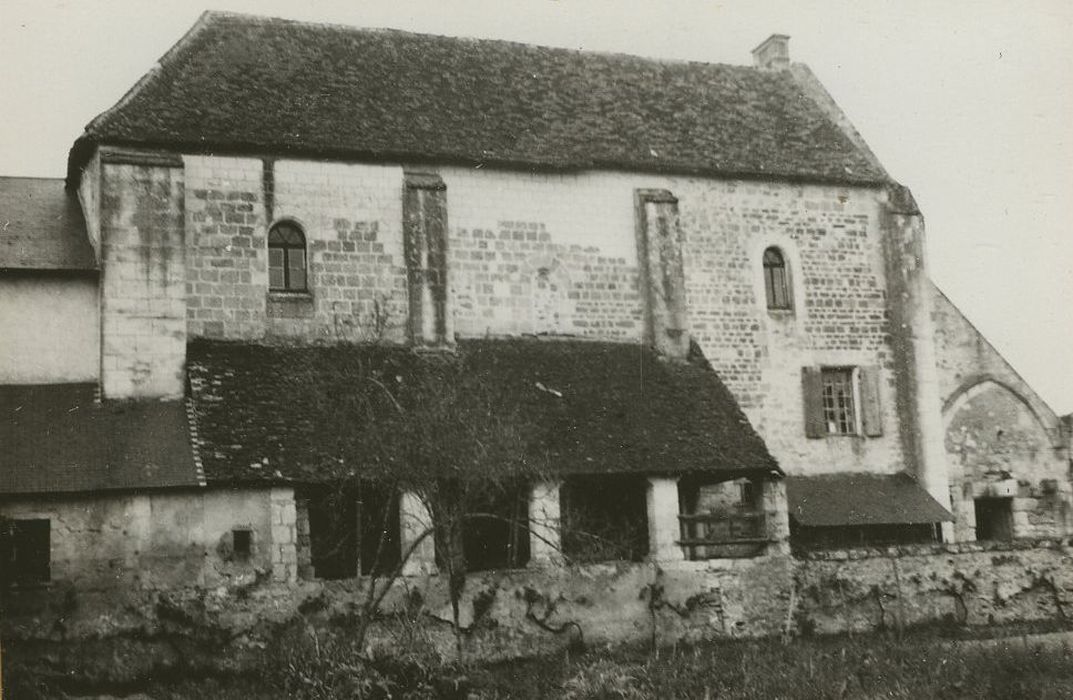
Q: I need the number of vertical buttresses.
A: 4